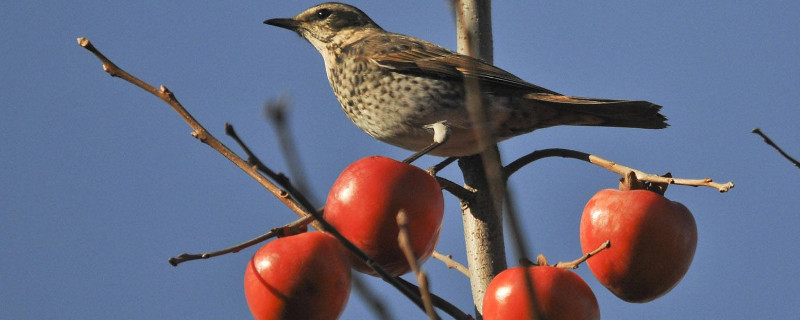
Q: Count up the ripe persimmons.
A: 4